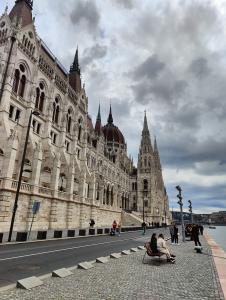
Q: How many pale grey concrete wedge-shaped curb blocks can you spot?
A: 8